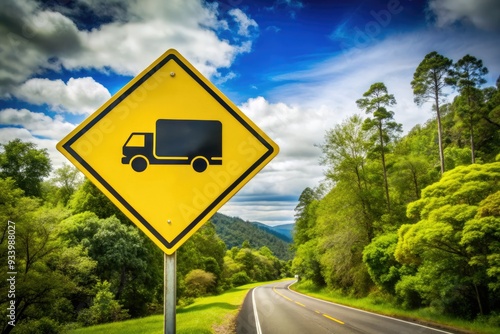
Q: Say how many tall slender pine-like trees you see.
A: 3